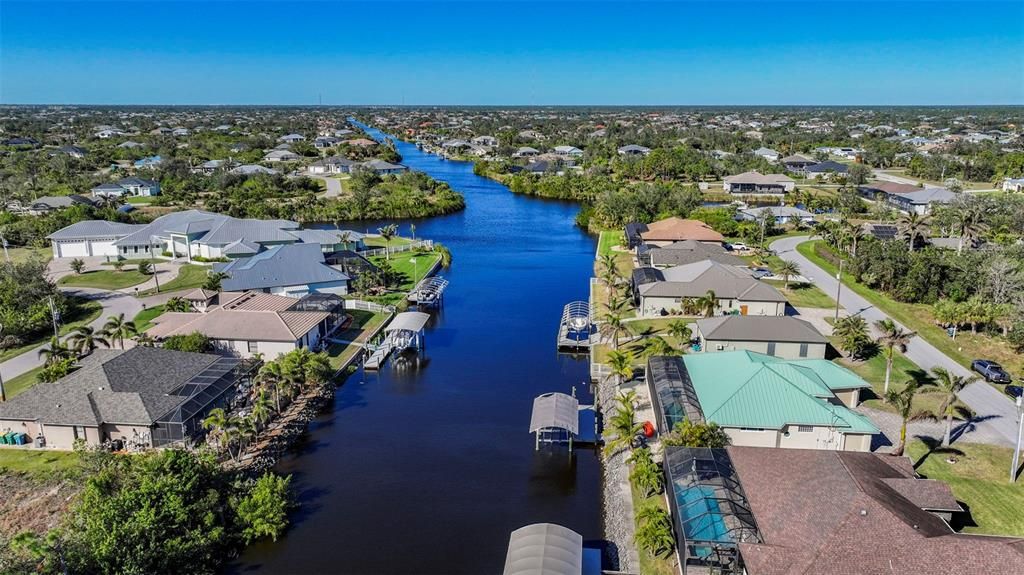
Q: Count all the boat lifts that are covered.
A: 3